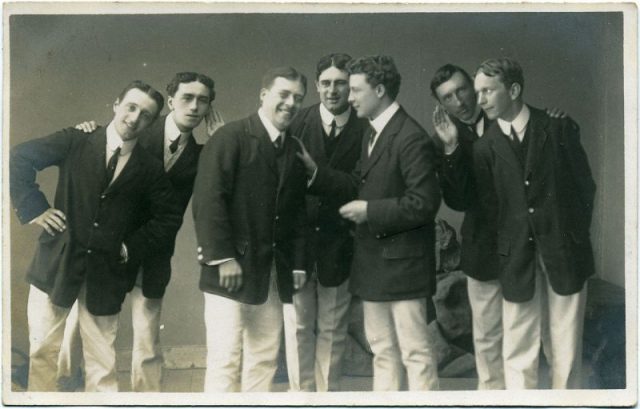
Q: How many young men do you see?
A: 7